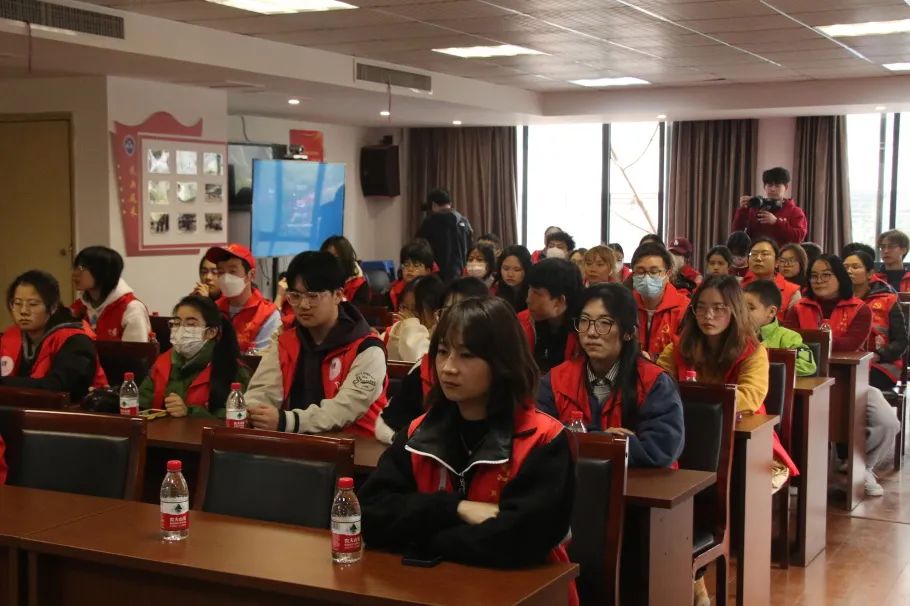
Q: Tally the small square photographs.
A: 9